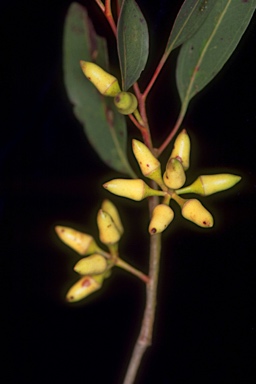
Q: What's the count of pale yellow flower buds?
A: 13